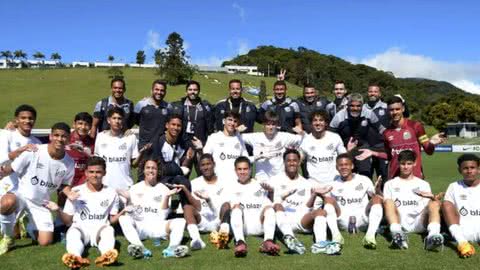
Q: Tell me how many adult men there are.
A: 9